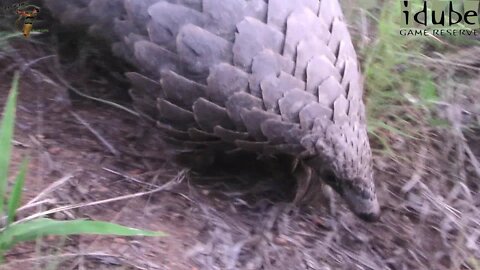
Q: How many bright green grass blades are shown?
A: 3